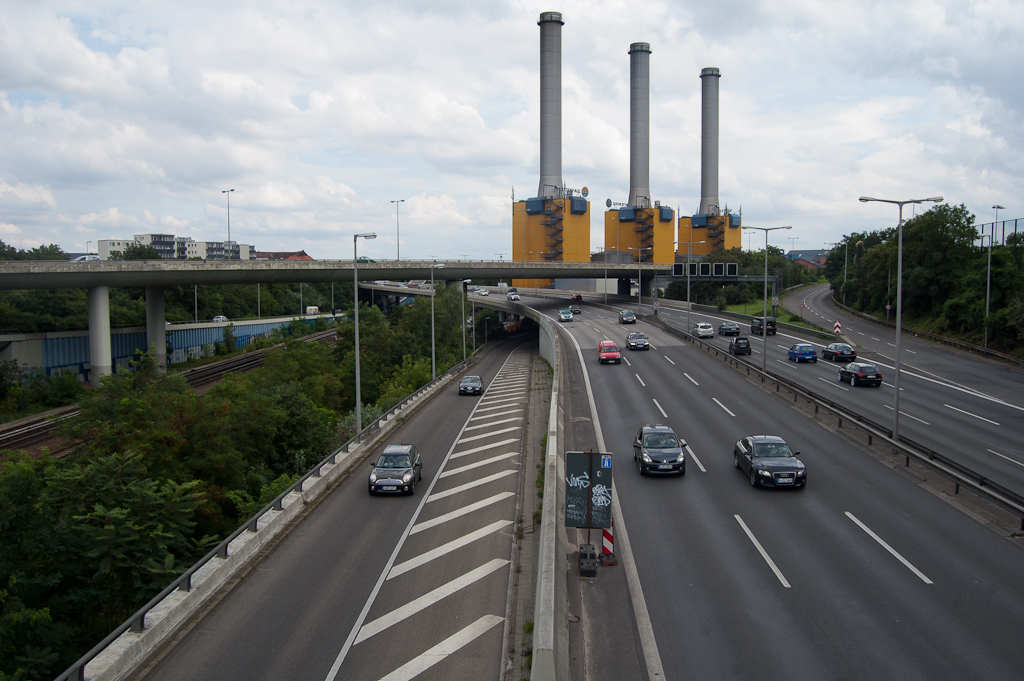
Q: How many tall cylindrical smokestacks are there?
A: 3